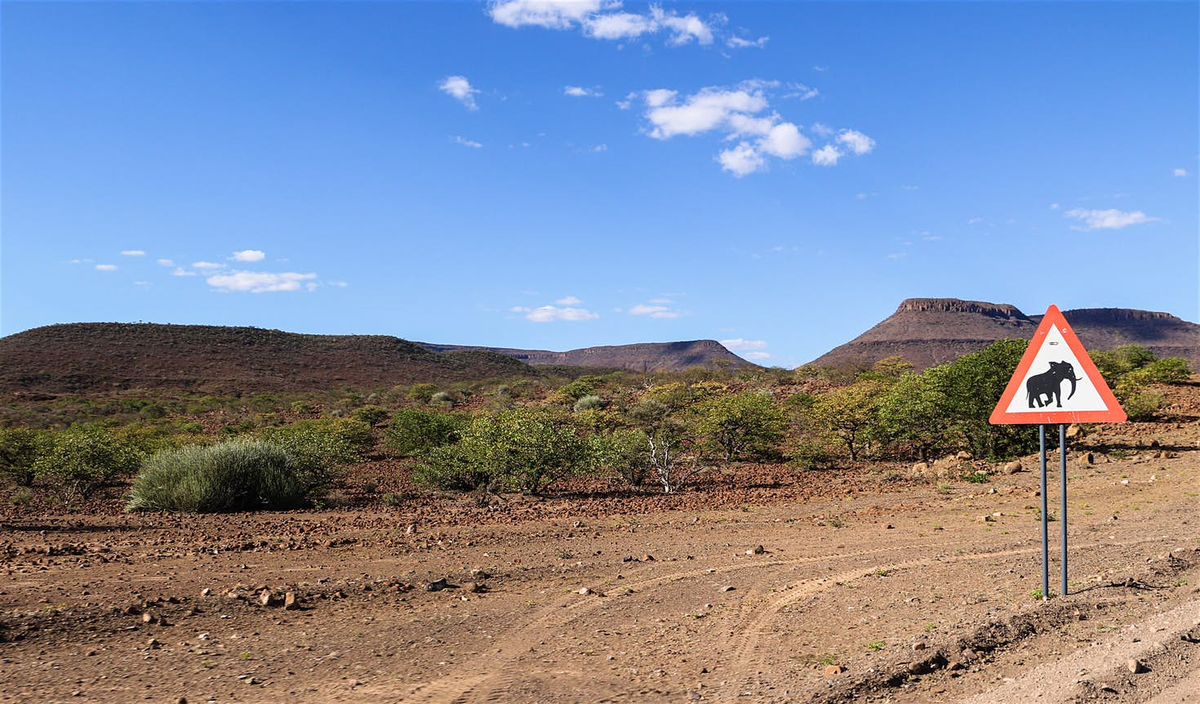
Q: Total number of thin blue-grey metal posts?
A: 2